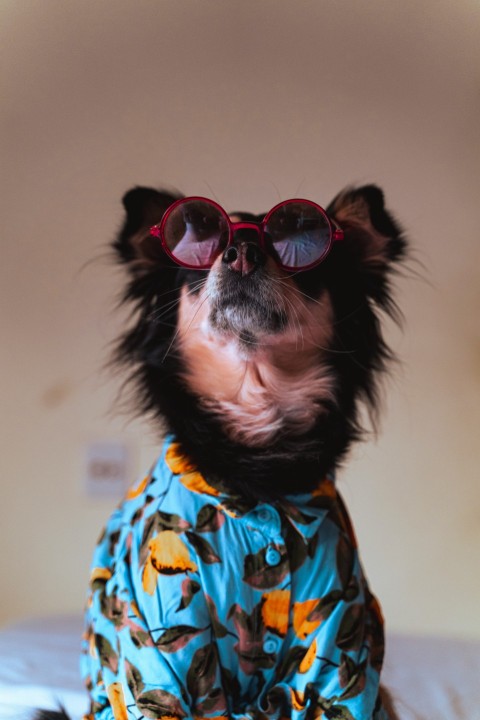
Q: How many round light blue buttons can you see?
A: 3